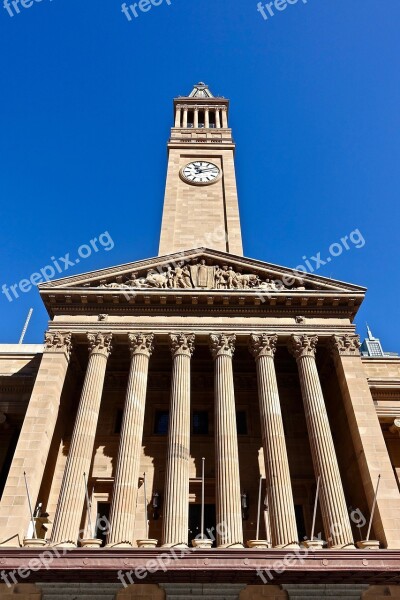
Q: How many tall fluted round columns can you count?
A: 6